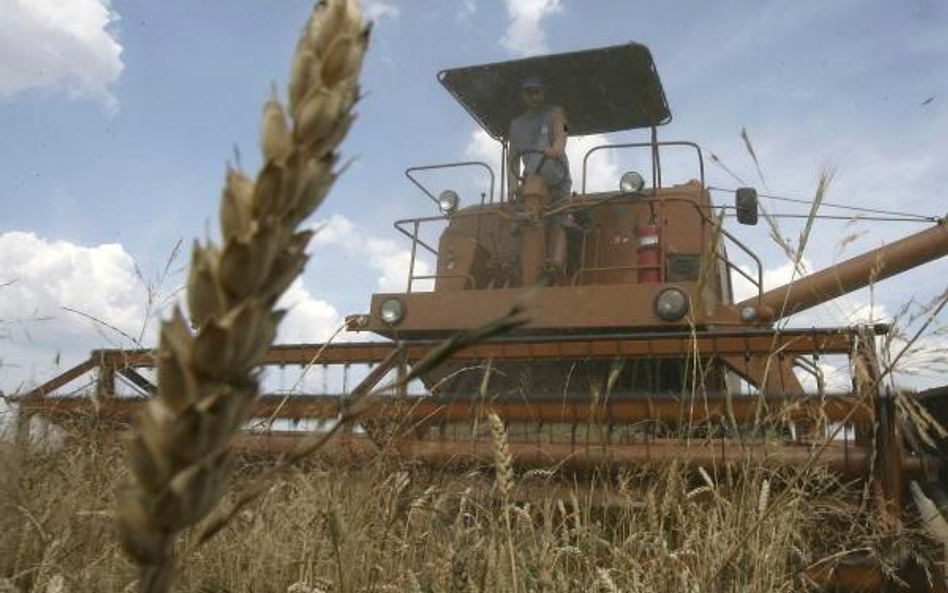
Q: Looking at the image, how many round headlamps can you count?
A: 4